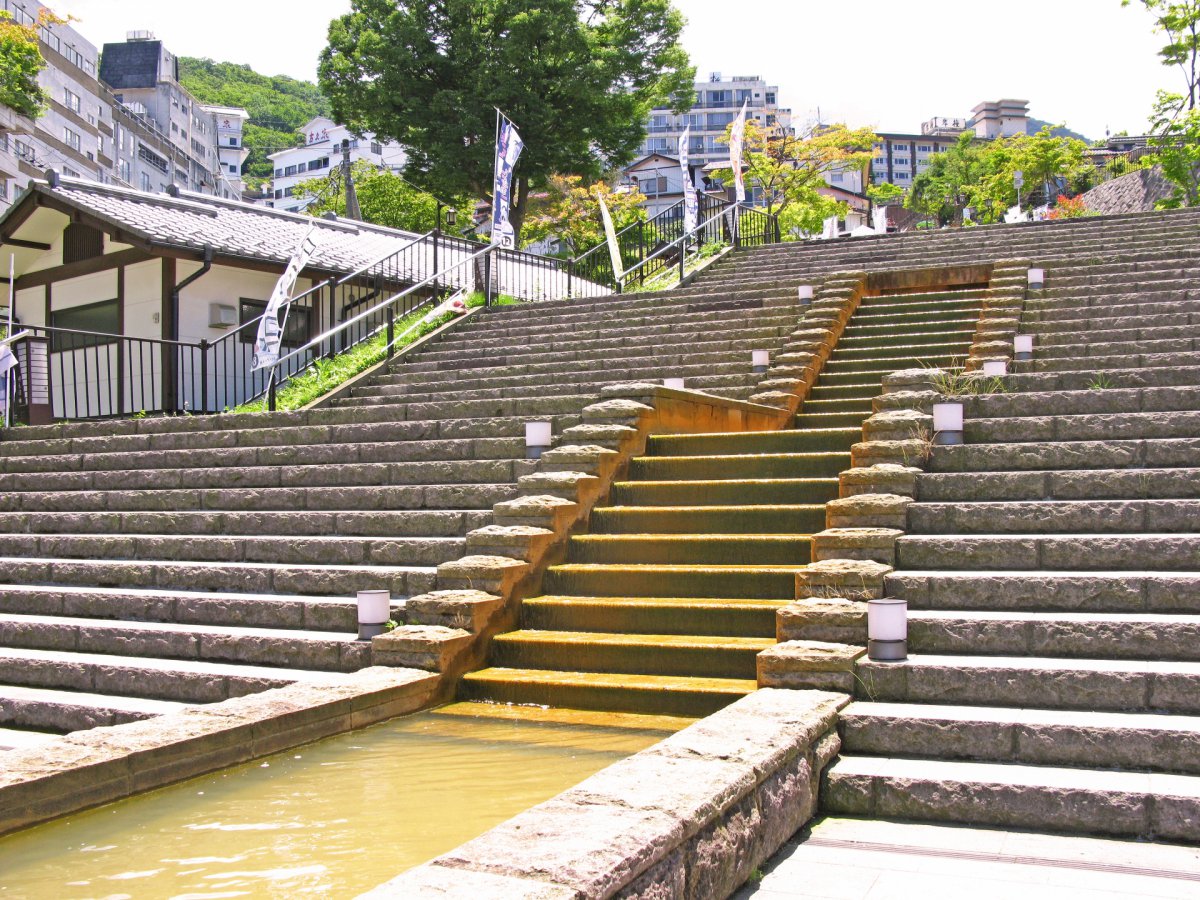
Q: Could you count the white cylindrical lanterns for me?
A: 10